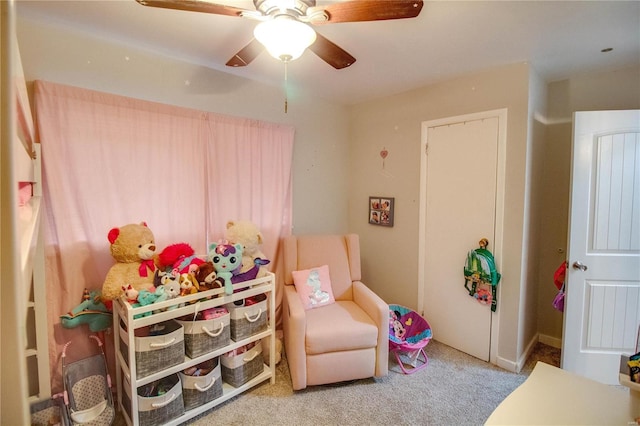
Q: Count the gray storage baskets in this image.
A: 6